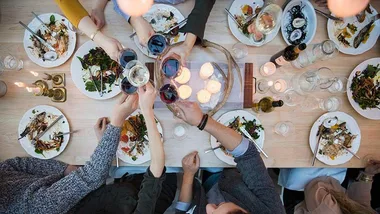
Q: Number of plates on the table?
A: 11